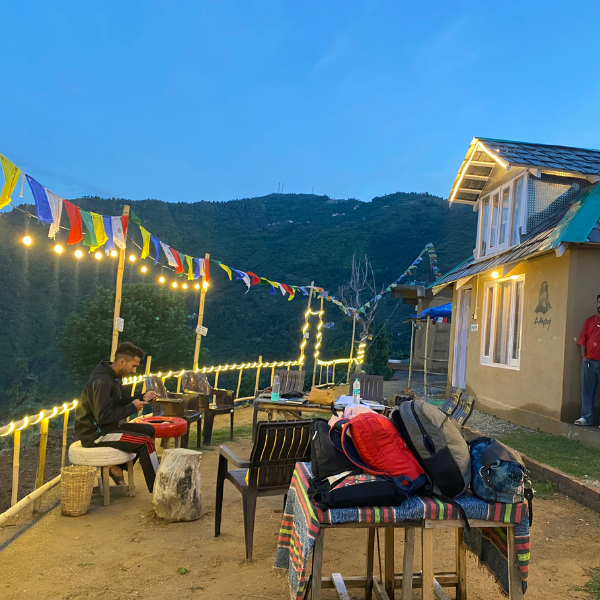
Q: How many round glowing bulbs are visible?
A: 13